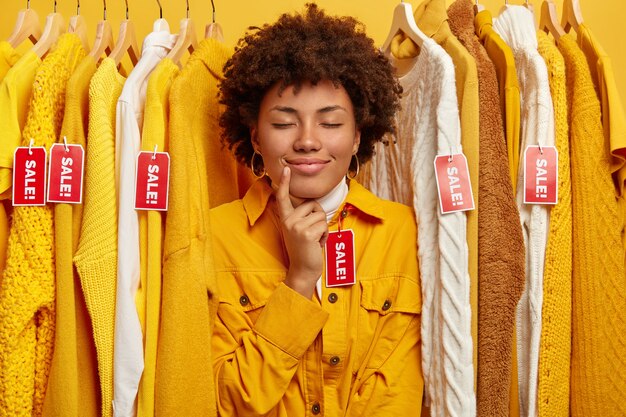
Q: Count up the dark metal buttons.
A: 6